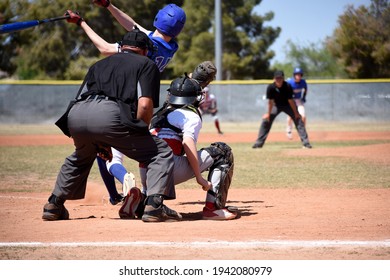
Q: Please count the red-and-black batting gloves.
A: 2